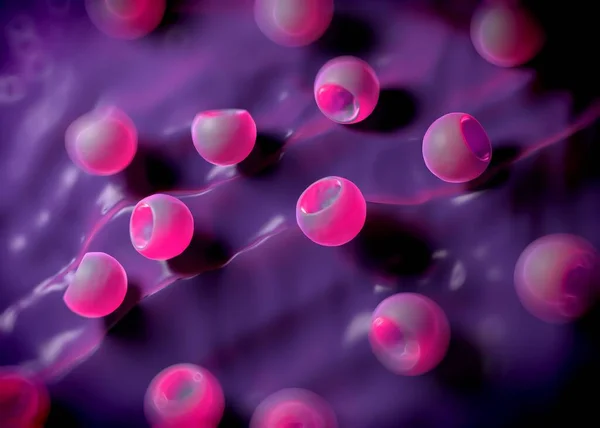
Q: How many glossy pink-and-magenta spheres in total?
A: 15